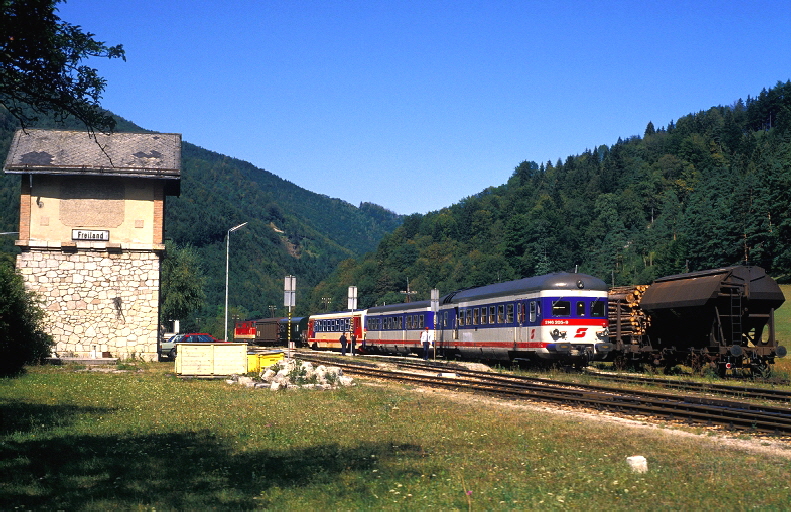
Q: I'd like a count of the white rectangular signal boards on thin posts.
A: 3